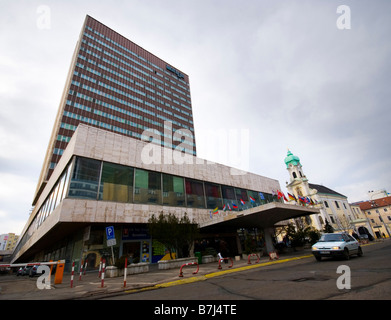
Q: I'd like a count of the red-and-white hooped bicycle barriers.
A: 4